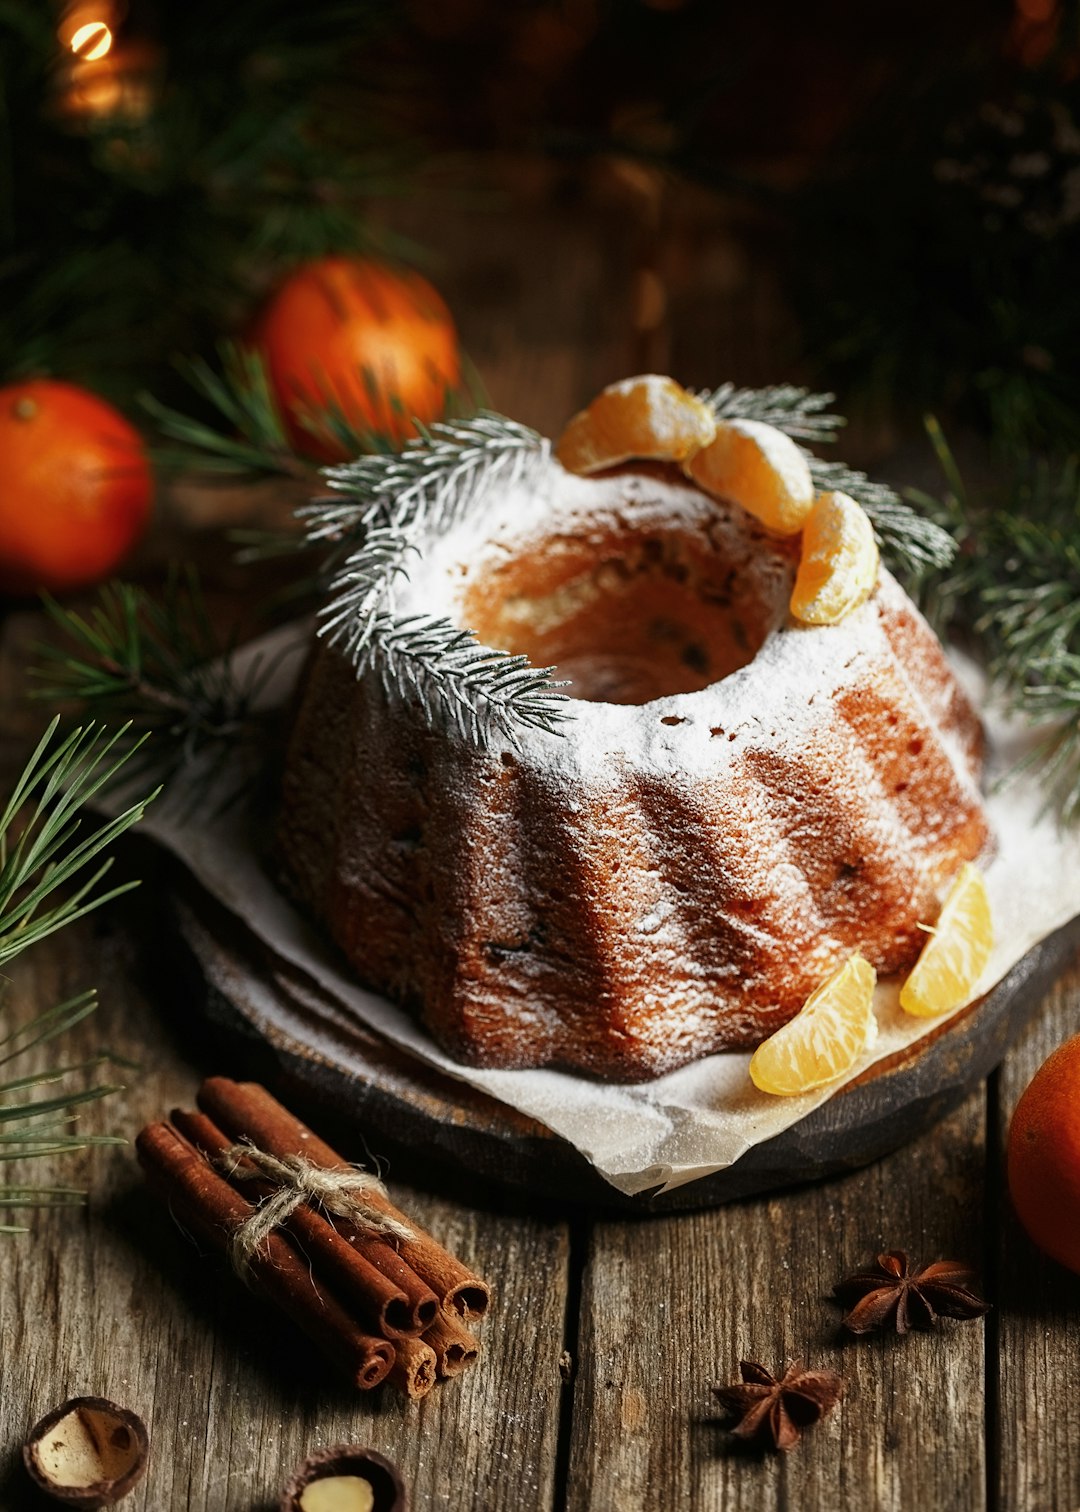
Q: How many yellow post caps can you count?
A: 0